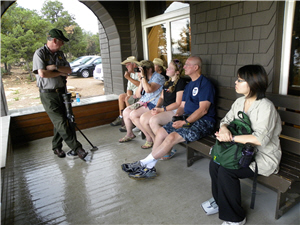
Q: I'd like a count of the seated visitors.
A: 6